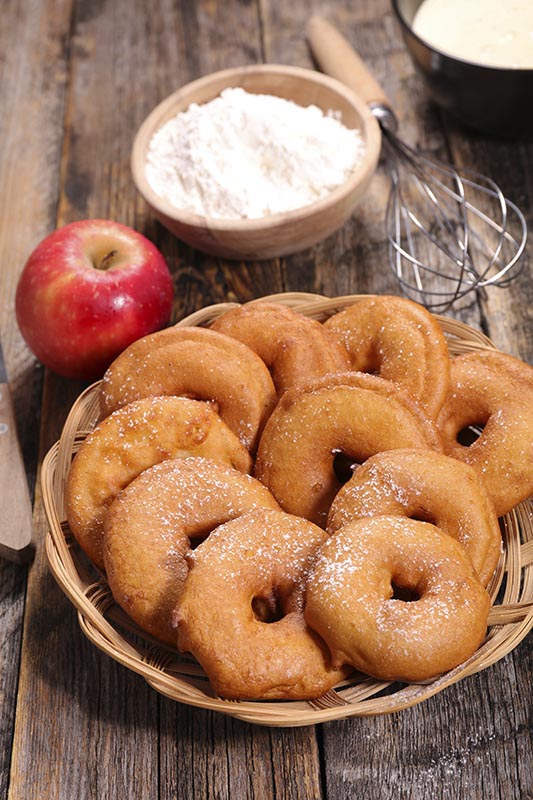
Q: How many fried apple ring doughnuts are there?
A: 10